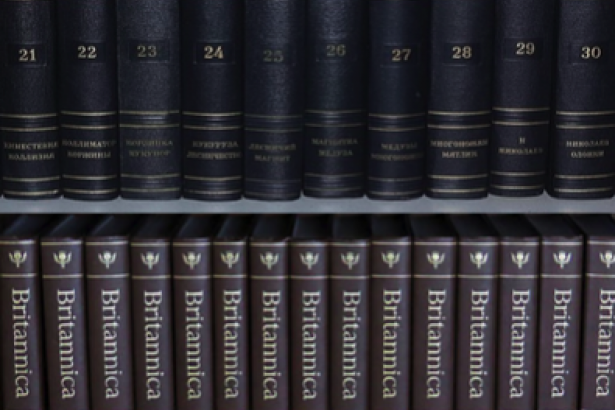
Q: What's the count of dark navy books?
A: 10